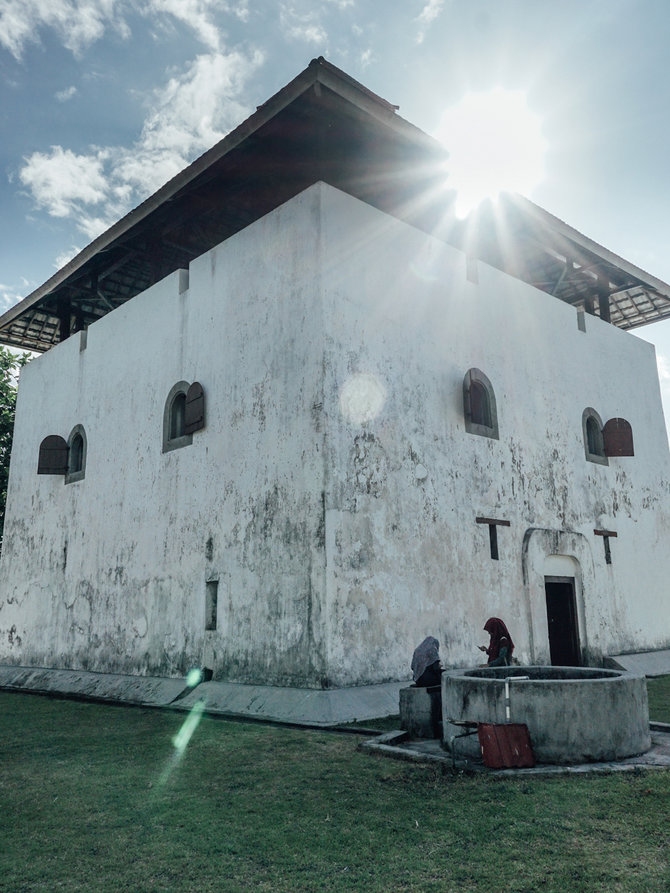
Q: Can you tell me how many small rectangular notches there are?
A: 4